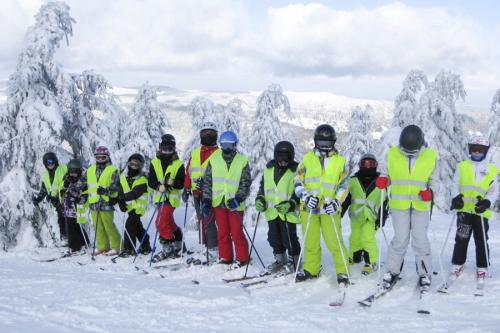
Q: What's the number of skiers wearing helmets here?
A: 12